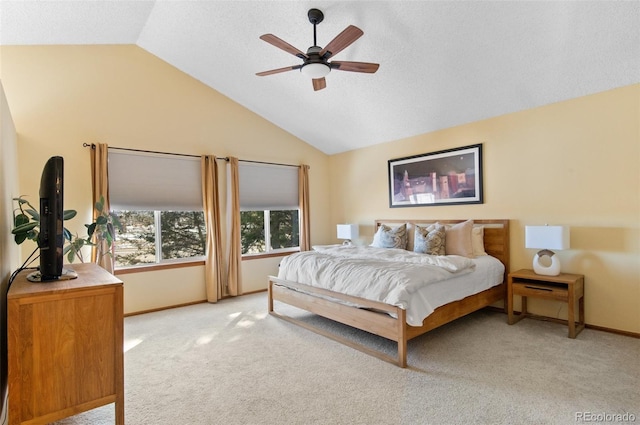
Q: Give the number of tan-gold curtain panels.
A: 4